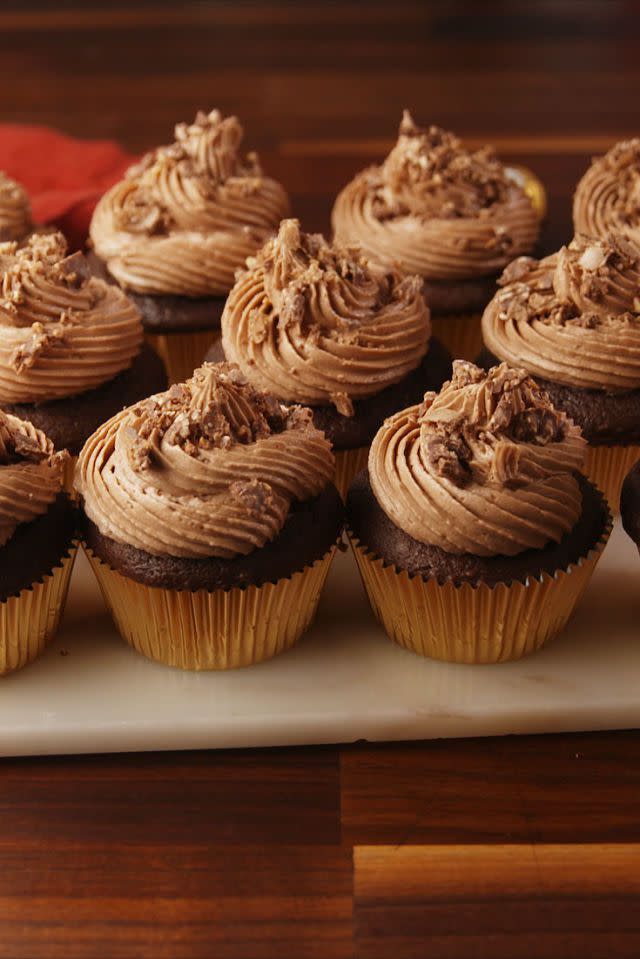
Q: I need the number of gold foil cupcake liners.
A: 8